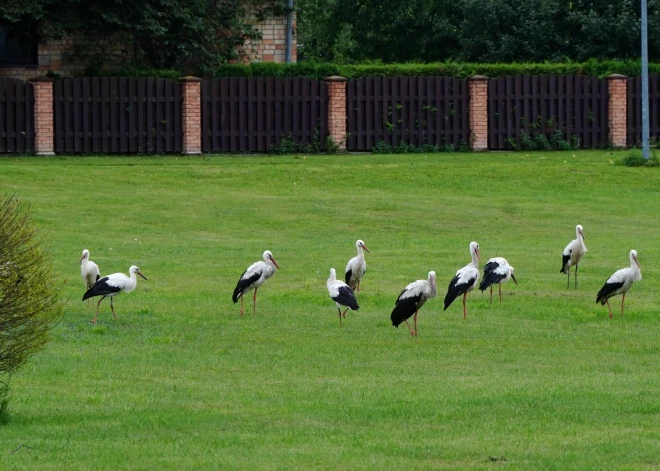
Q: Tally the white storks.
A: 10